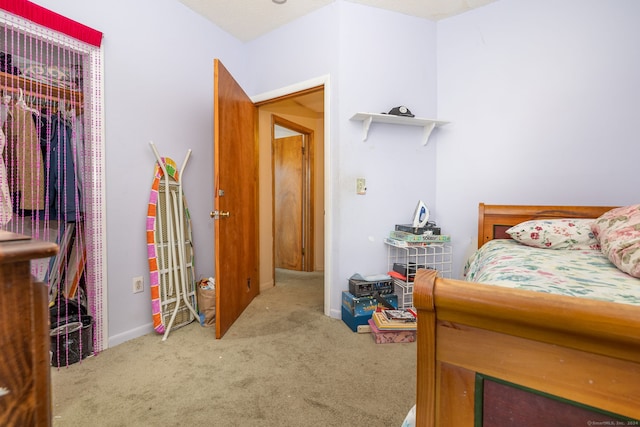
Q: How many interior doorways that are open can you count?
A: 2